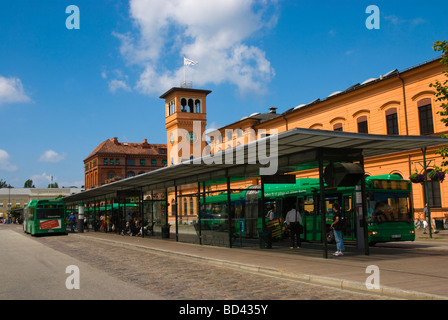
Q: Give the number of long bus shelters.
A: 1